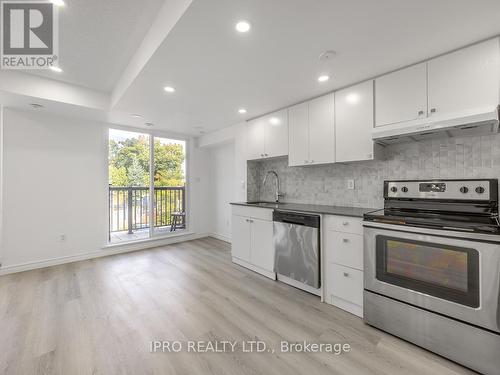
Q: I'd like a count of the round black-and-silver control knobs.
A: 4